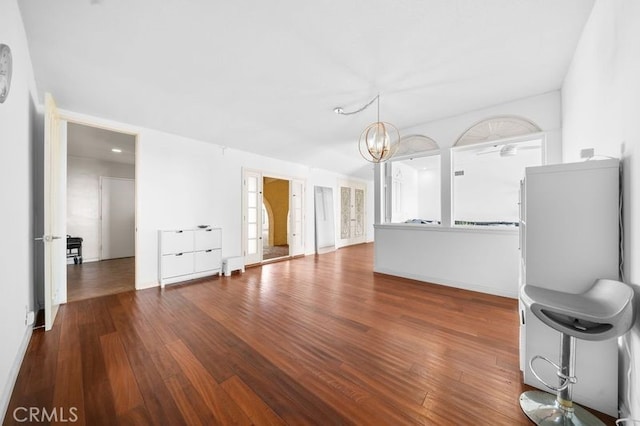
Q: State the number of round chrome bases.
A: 1